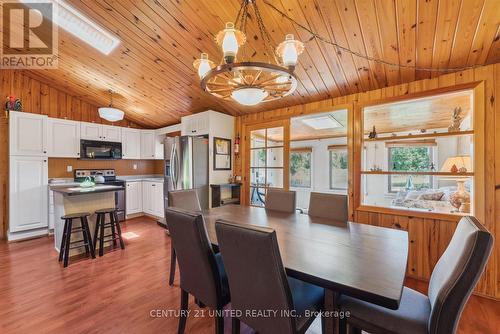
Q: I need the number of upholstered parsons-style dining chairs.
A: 6